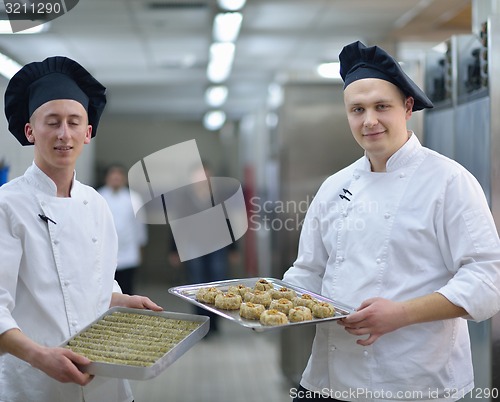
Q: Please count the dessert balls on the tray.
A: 12